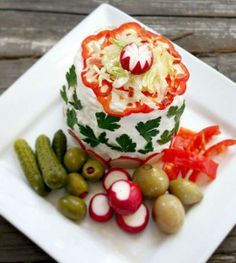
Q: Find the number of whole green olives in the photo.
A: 7